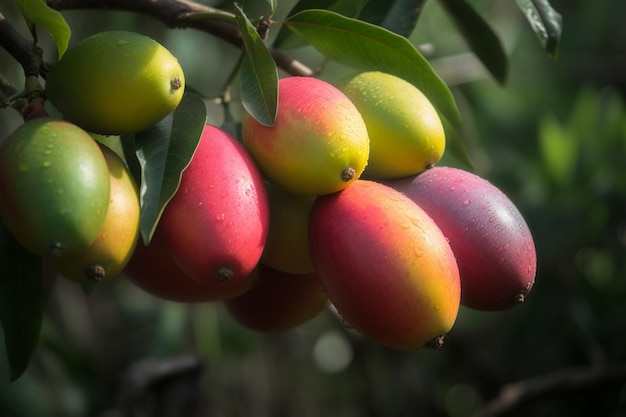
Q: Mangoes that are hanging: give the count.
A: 11